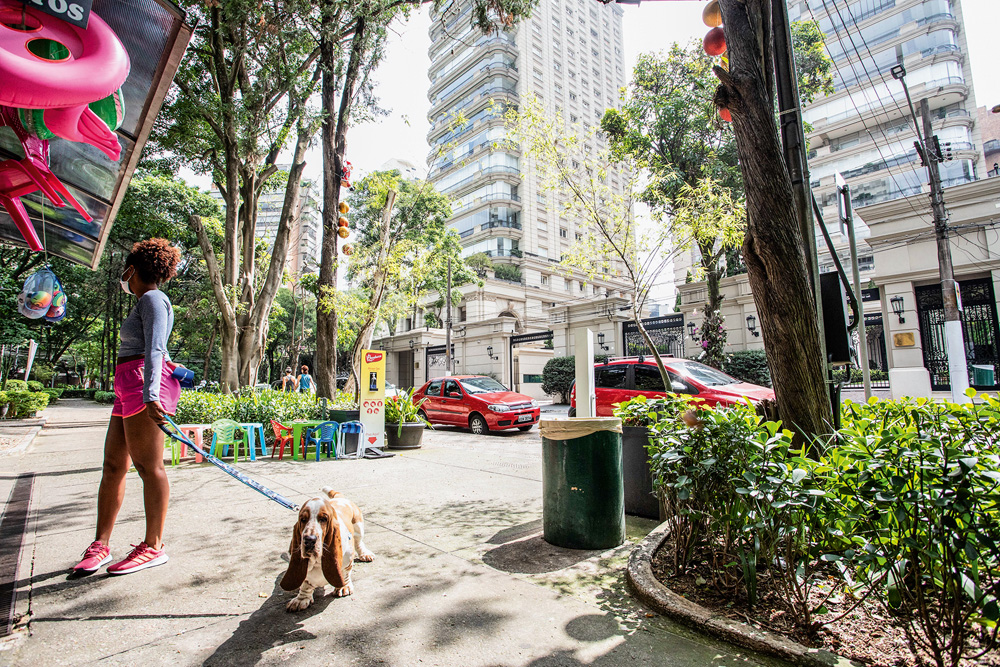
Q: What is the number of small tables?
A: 3